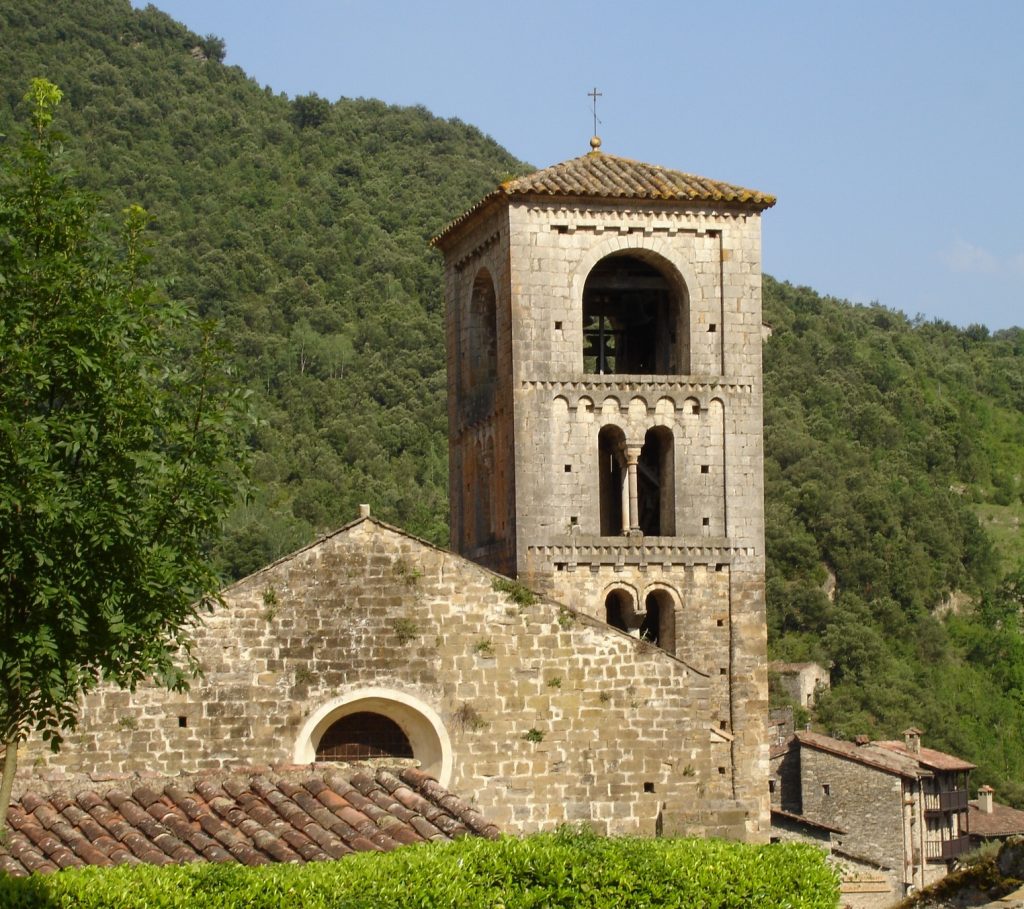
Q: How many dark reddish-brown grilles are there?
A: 1